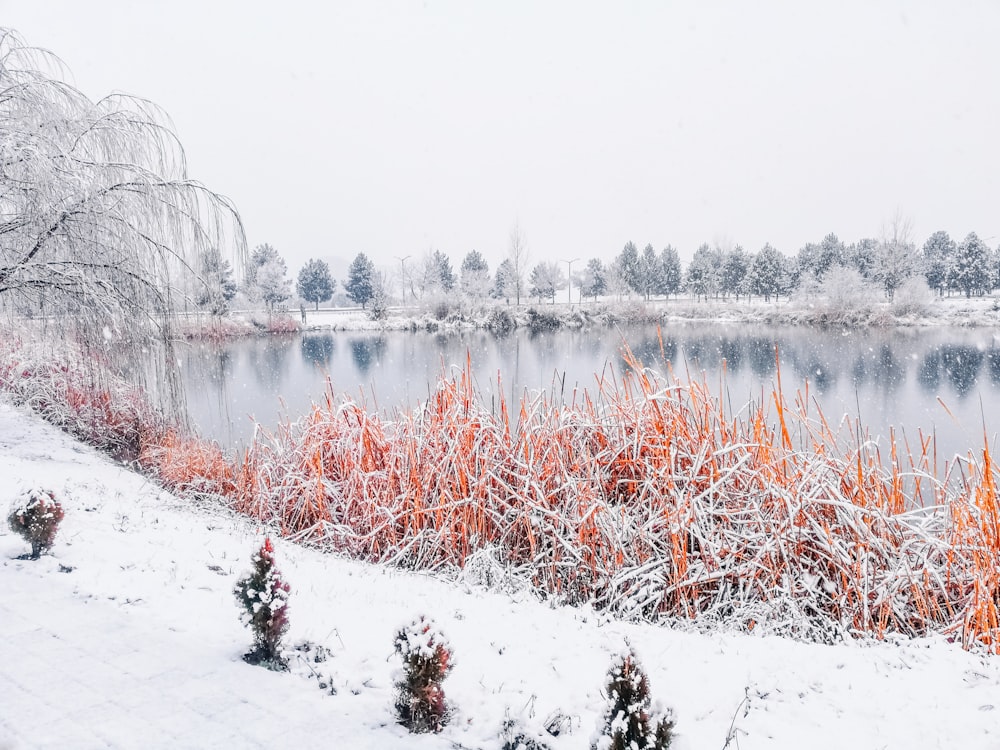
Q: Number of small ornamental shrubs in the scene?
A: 4